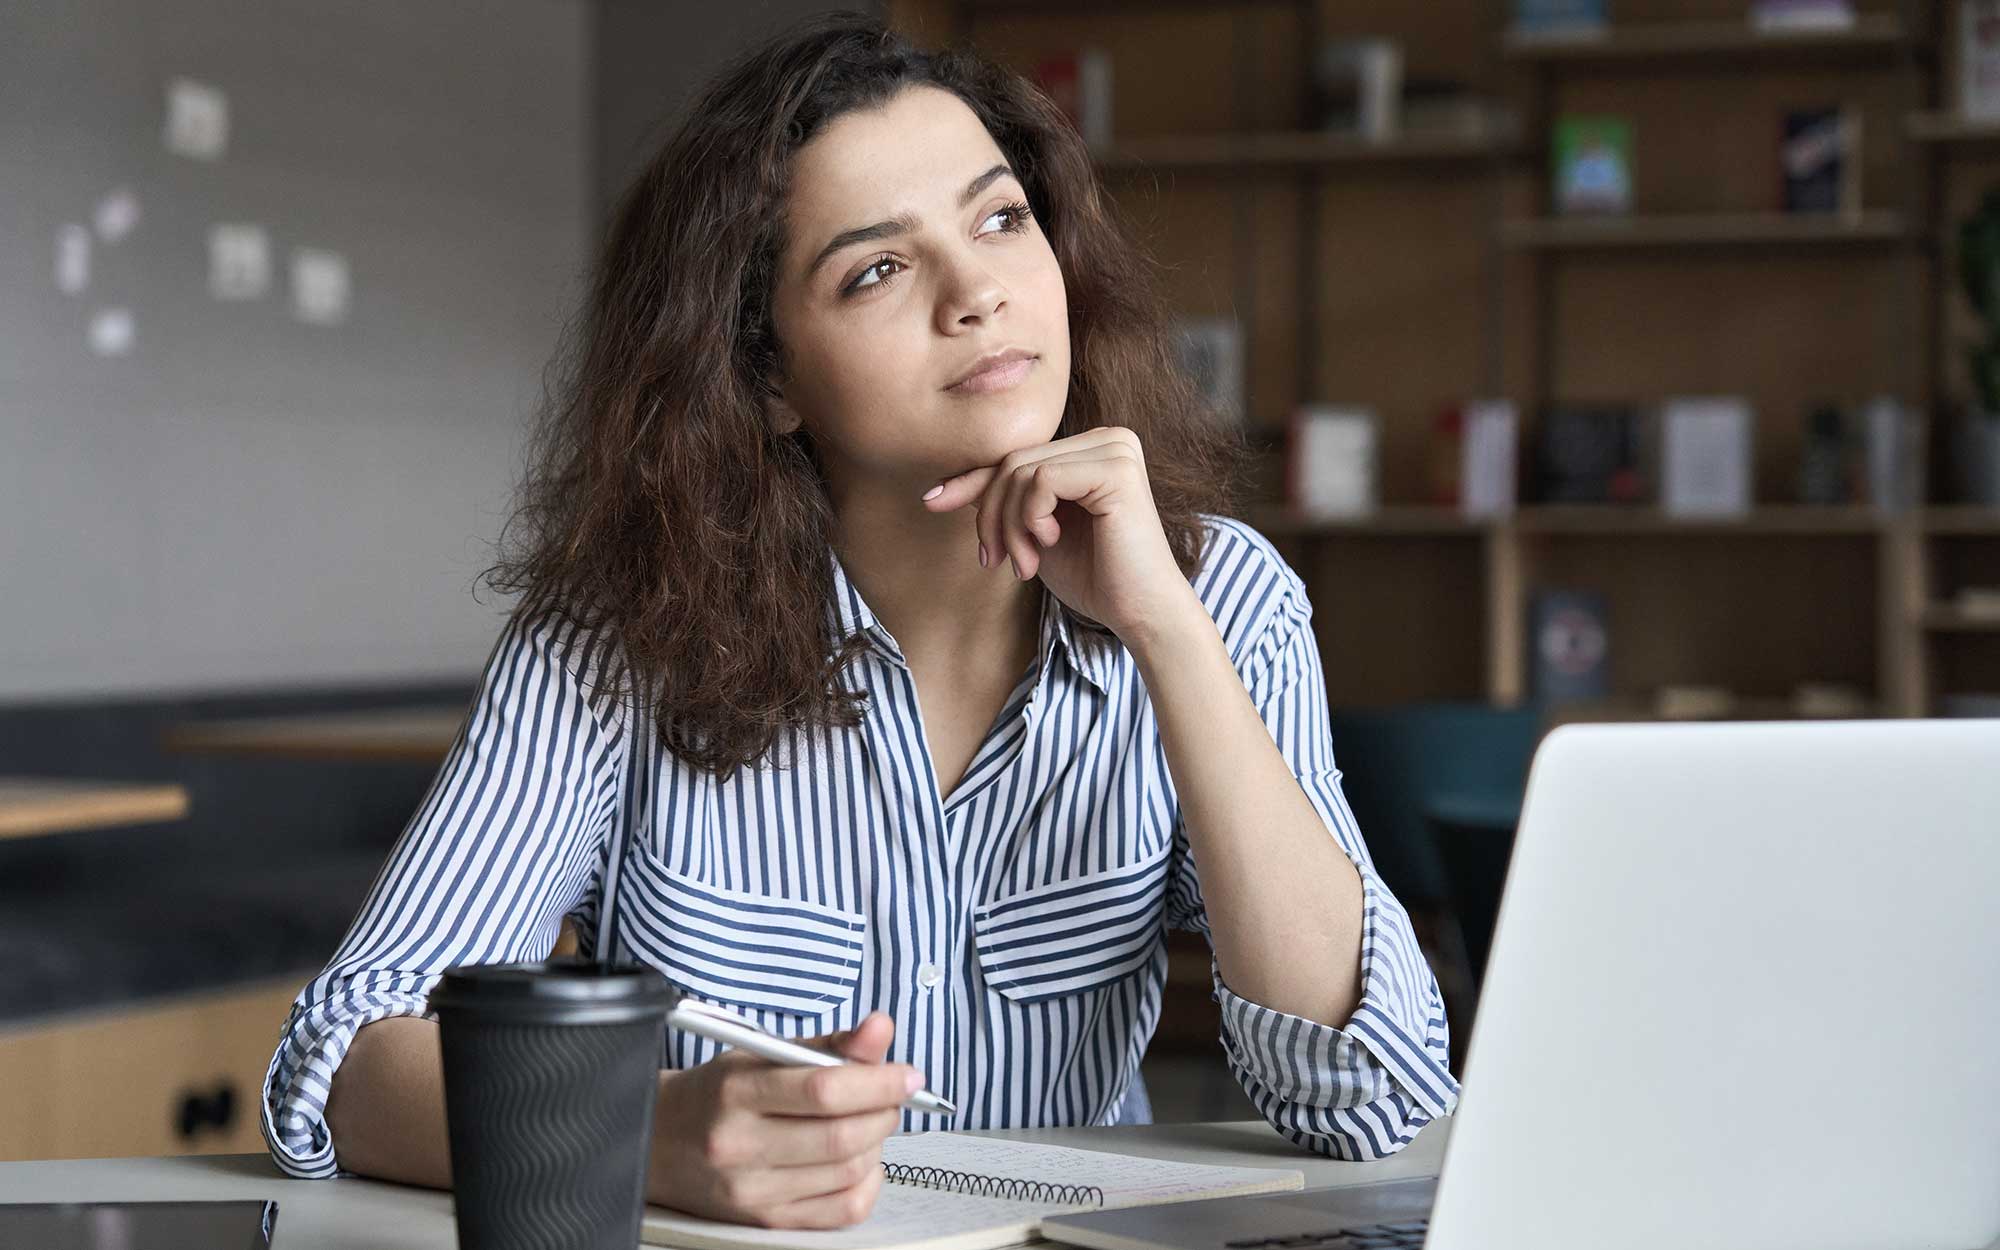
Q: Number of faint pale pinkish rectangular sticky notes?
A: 2